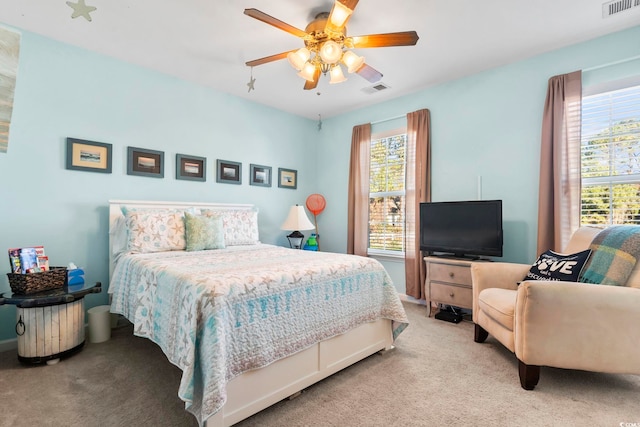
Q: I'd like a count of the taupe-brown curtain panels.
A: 3